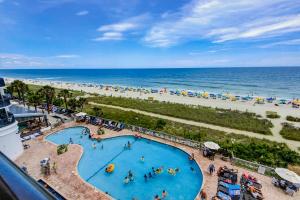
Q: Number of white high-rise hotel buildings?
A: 1